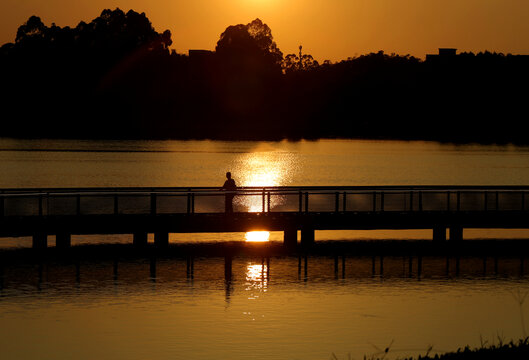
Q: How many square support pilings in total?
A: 8